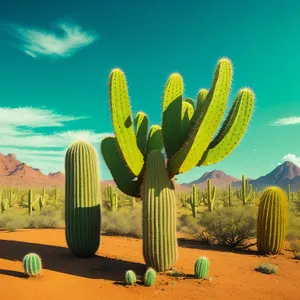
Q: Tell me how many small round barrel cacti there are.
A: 4